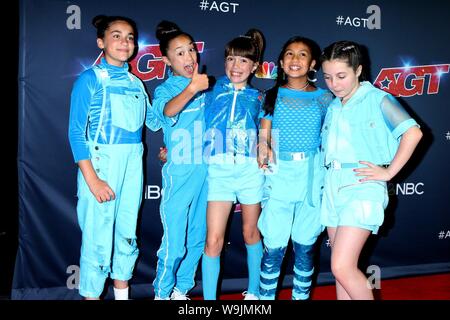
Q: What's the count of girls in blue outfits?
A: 5